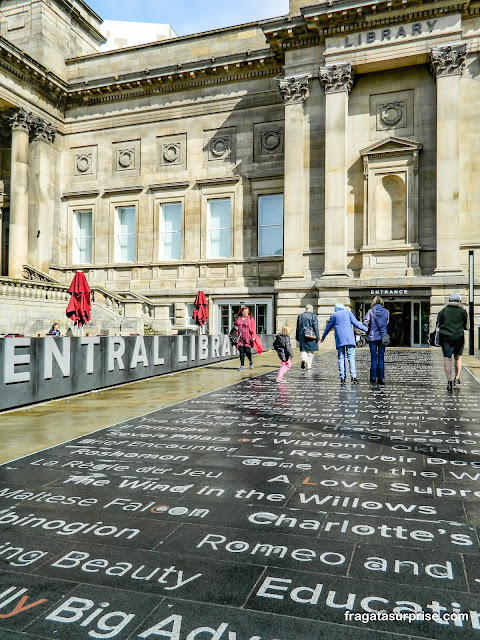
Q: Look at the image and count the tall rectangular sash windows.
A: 5